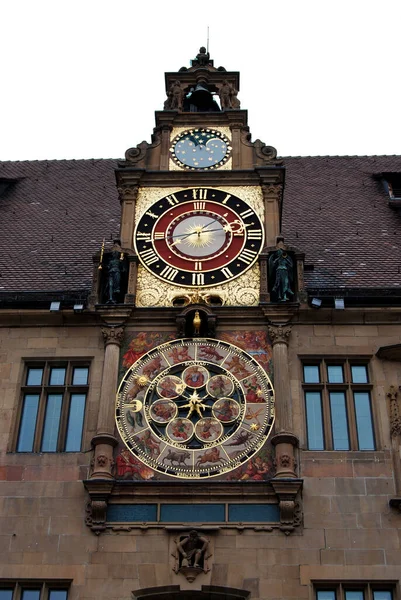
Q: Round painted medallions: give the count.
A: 7